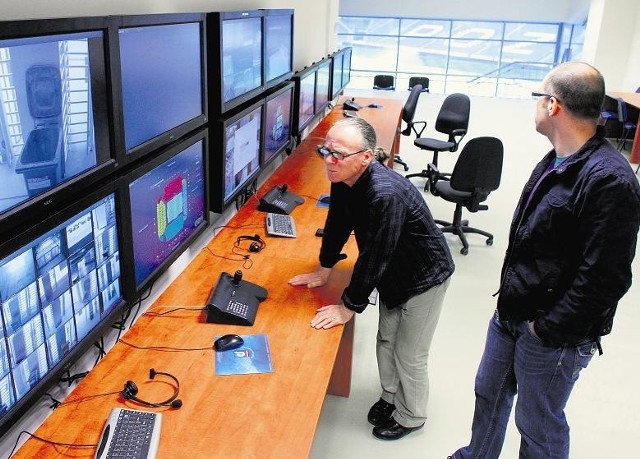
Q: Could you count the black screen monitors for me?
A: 12